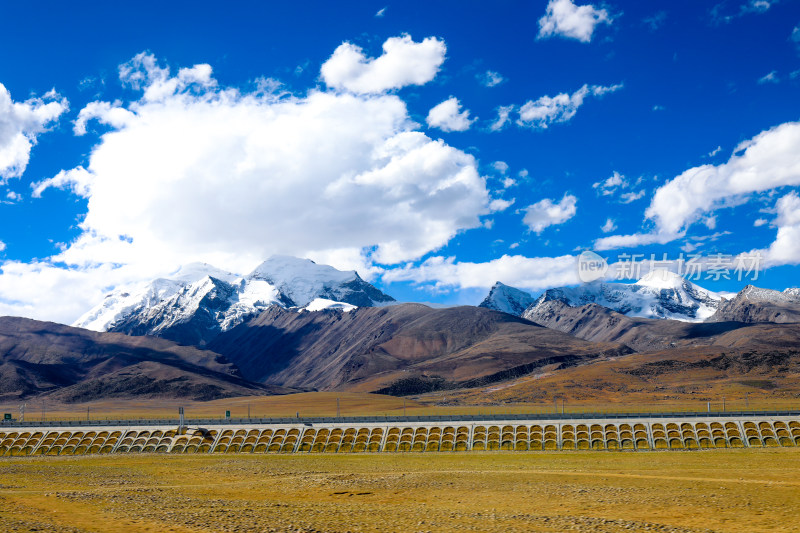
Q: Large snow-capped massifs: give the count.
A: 2